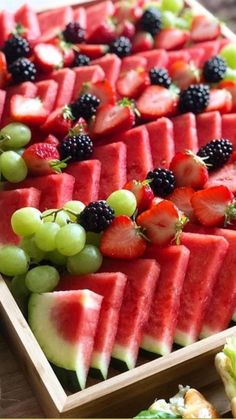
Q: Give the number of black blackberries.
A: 14